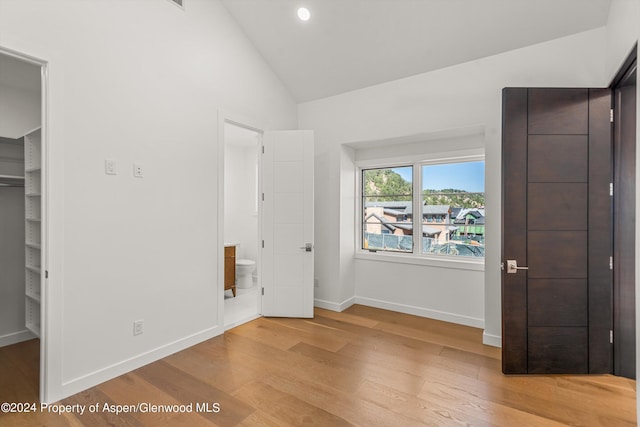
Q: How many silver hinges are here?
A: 8